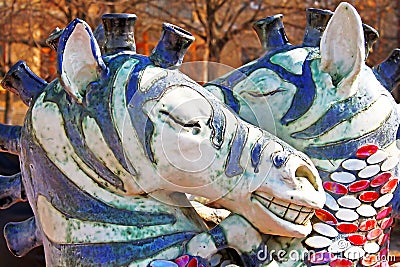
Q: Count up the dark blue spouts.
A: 11